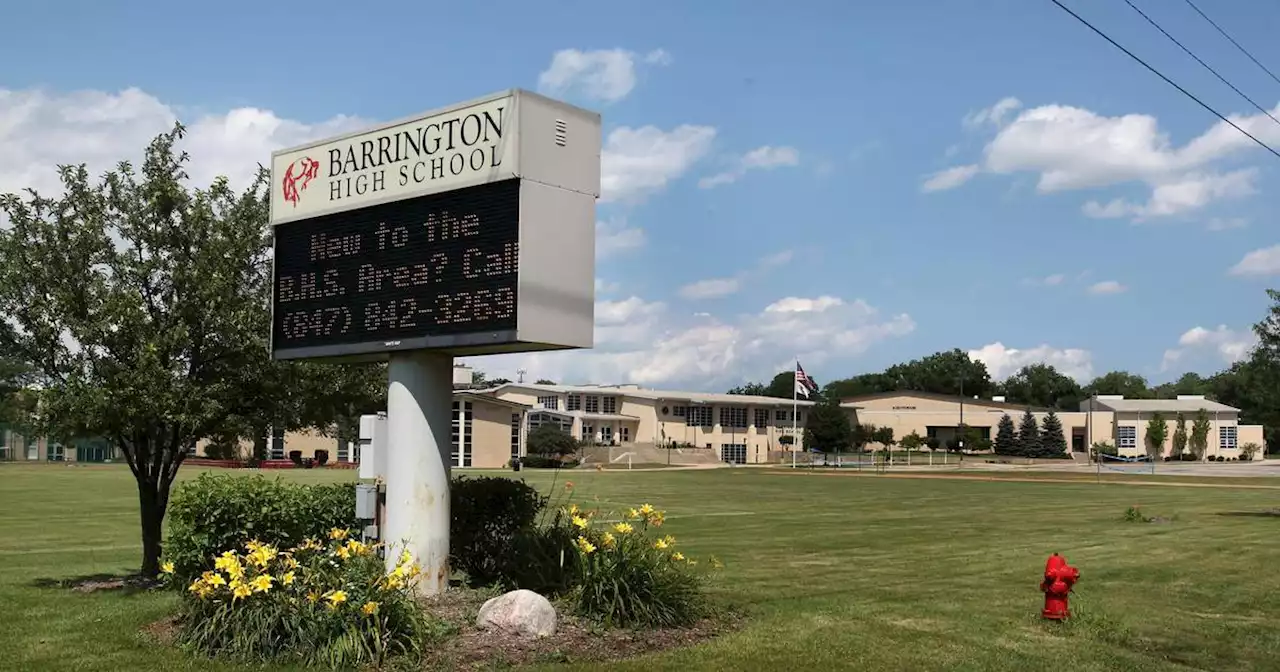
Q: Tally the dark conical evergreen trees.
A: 3